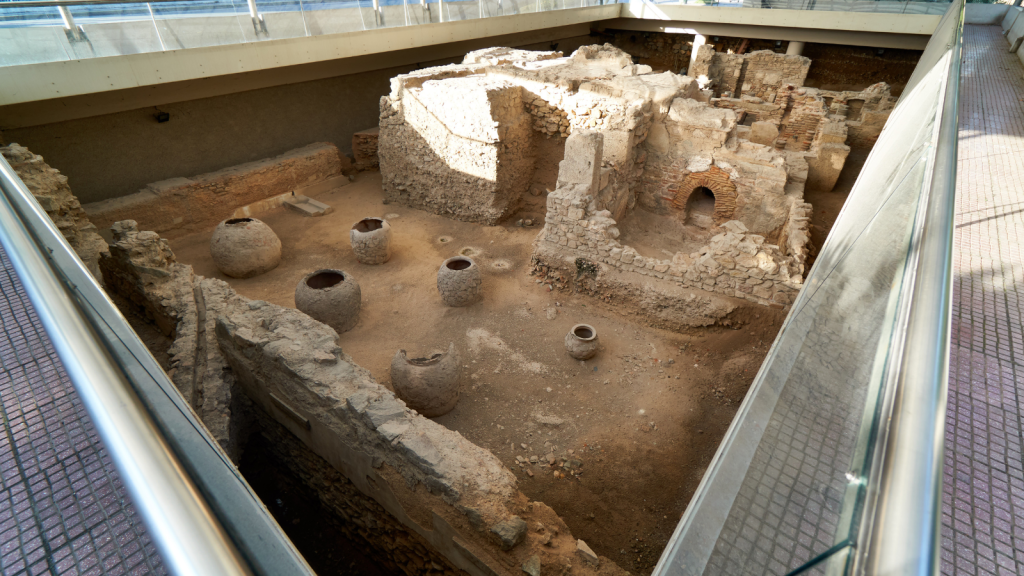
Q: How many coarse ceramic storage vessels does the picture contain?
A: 6